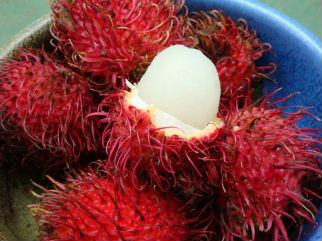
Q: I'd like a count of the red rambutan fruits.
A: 6